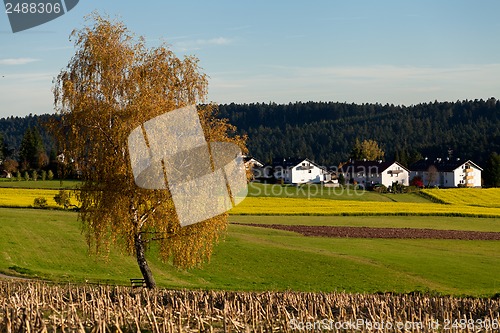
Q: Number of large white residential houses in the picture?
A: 3